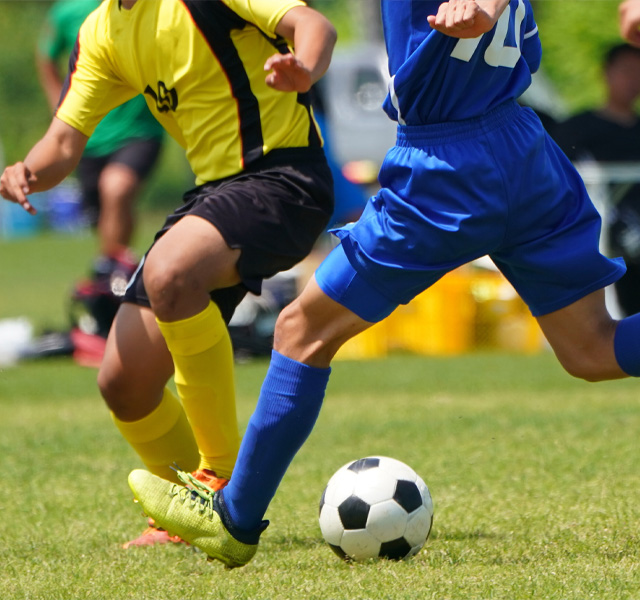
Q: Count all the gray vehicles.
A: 1